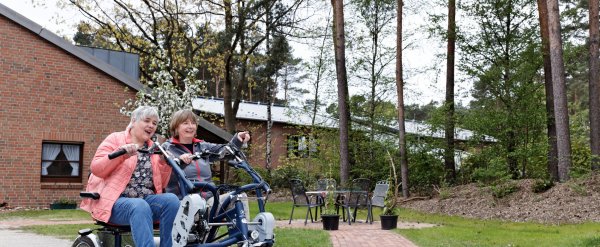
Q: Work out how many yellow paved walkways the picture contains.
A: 0